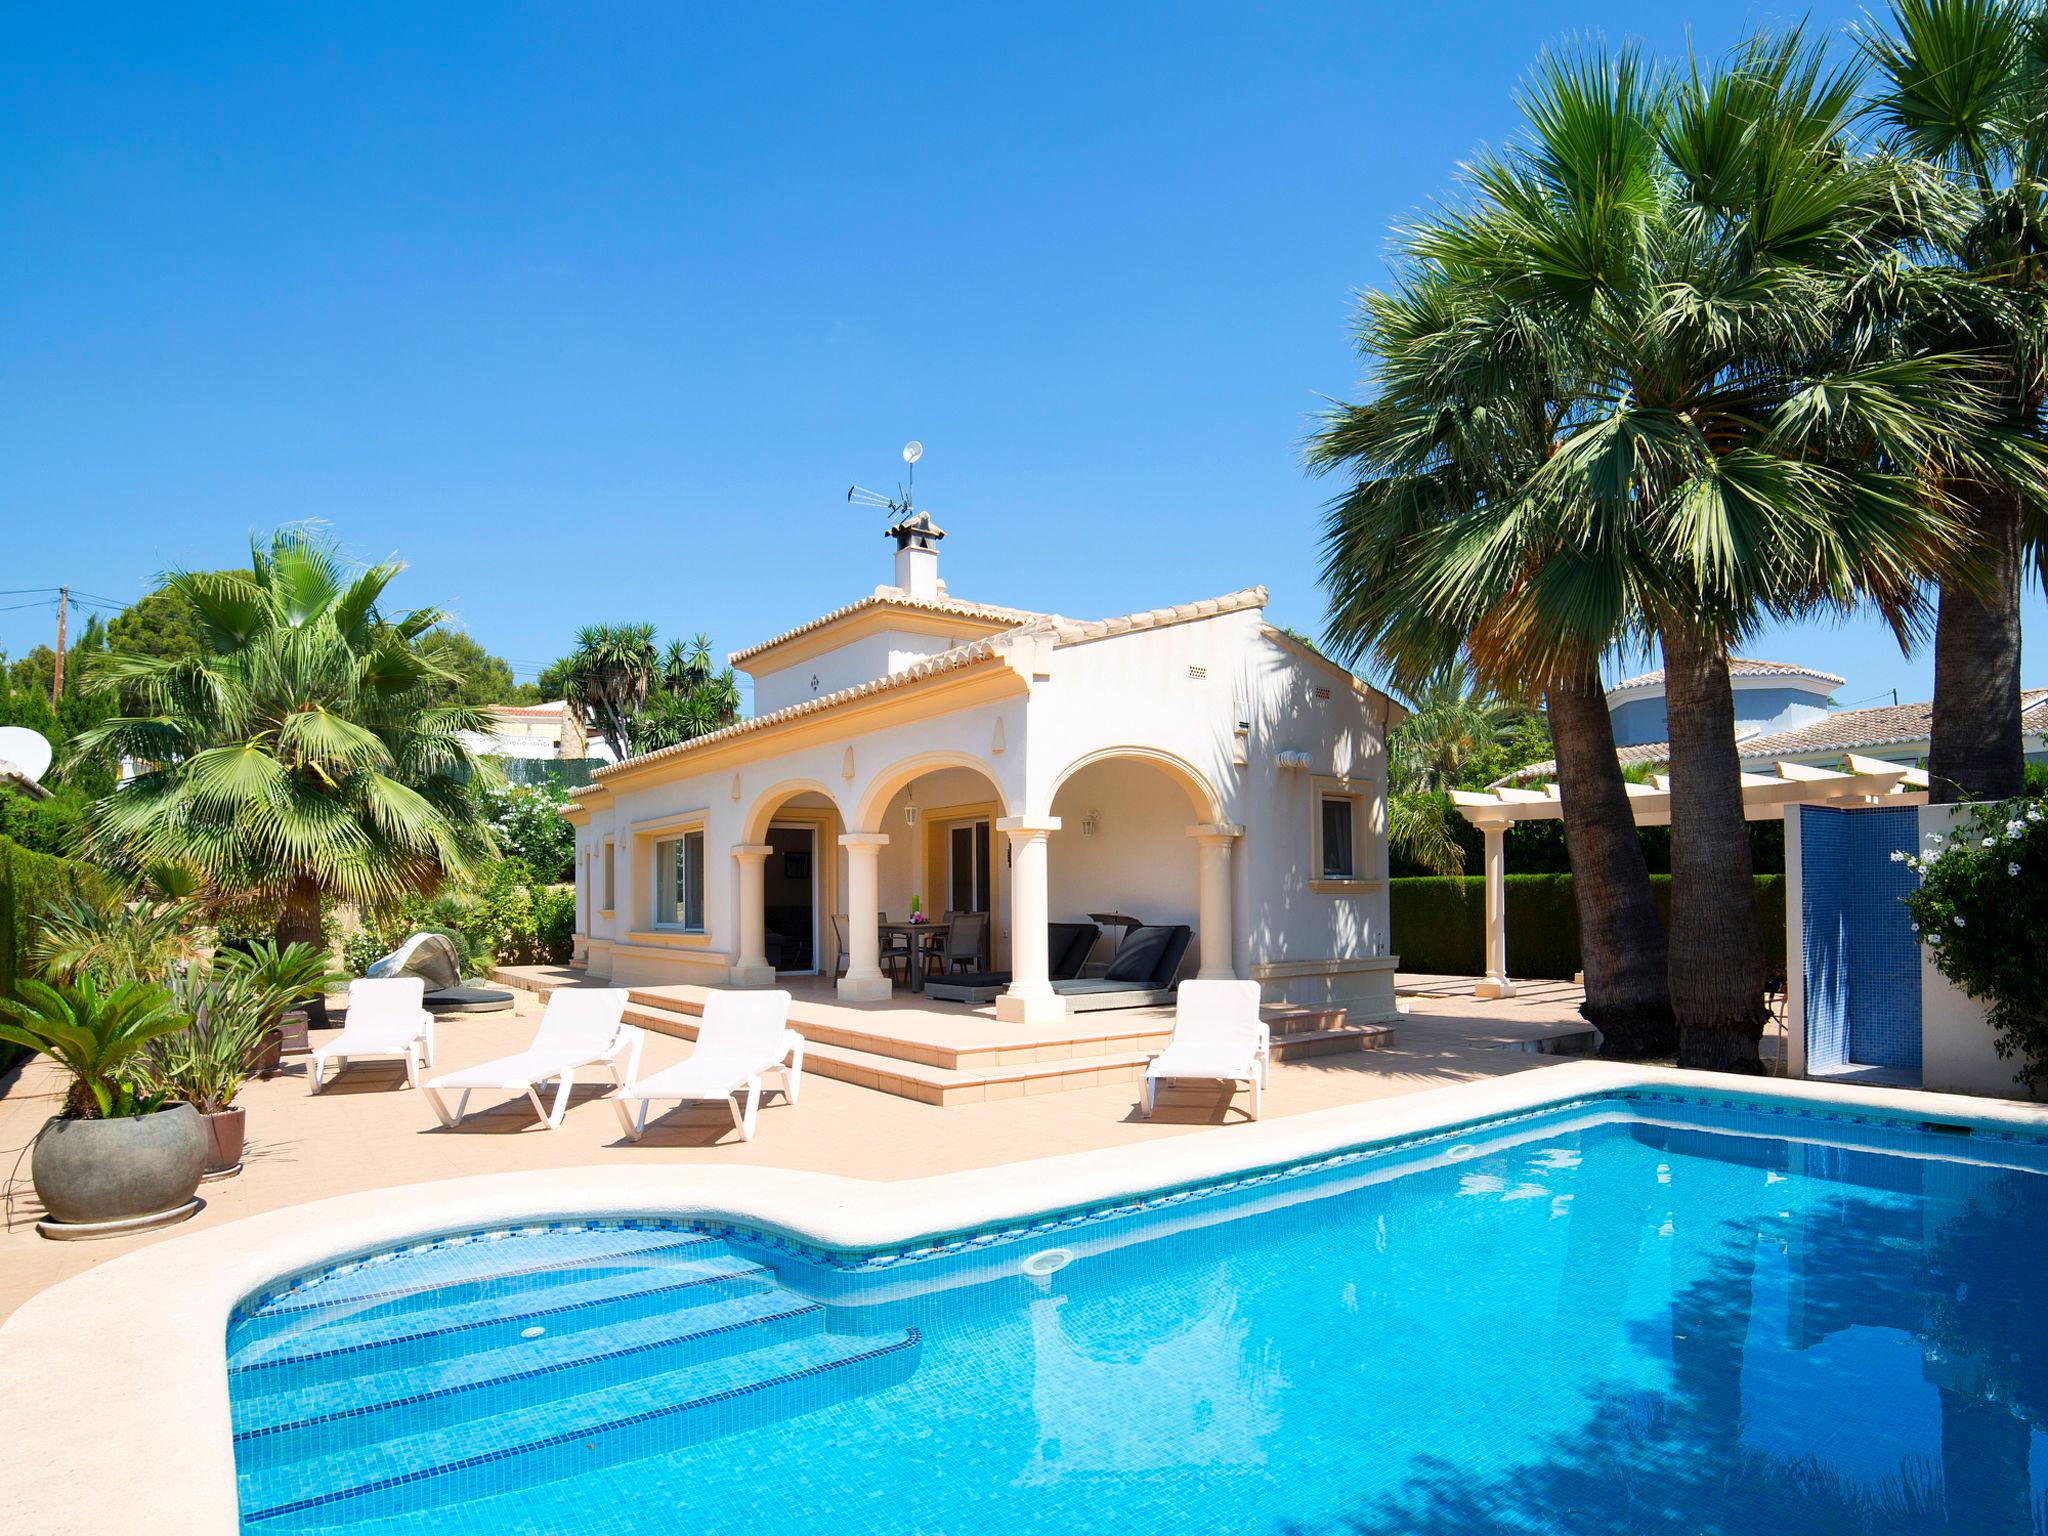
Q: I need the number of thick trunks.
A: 3